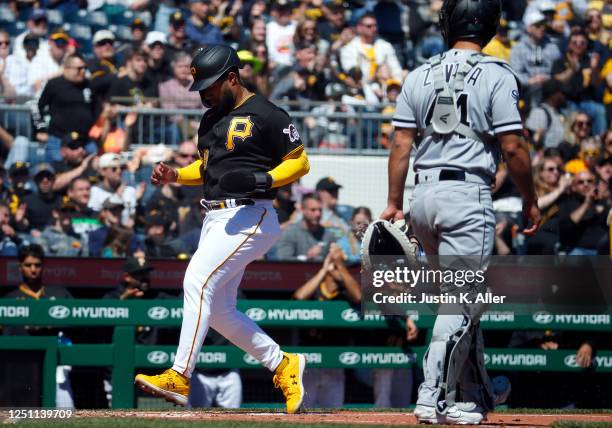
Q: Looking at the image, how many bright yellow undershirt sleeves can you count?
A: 2